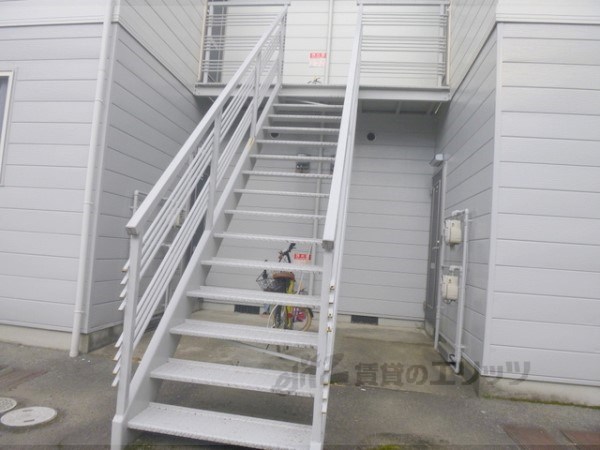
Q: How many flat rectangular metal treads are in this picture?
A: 14